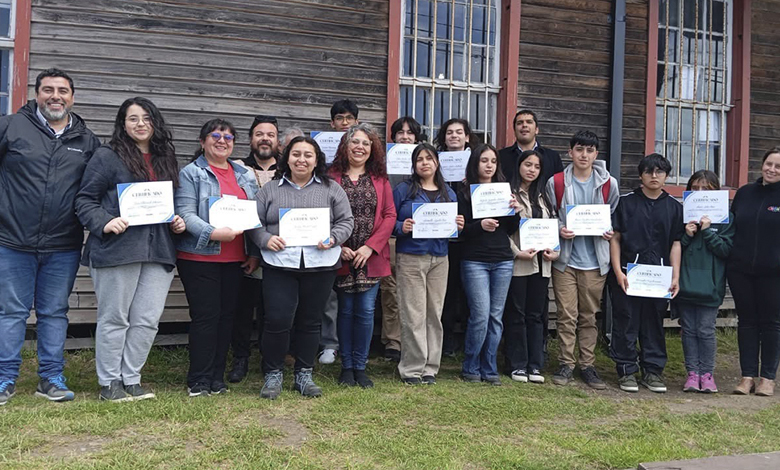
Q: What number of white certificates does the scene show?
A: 12